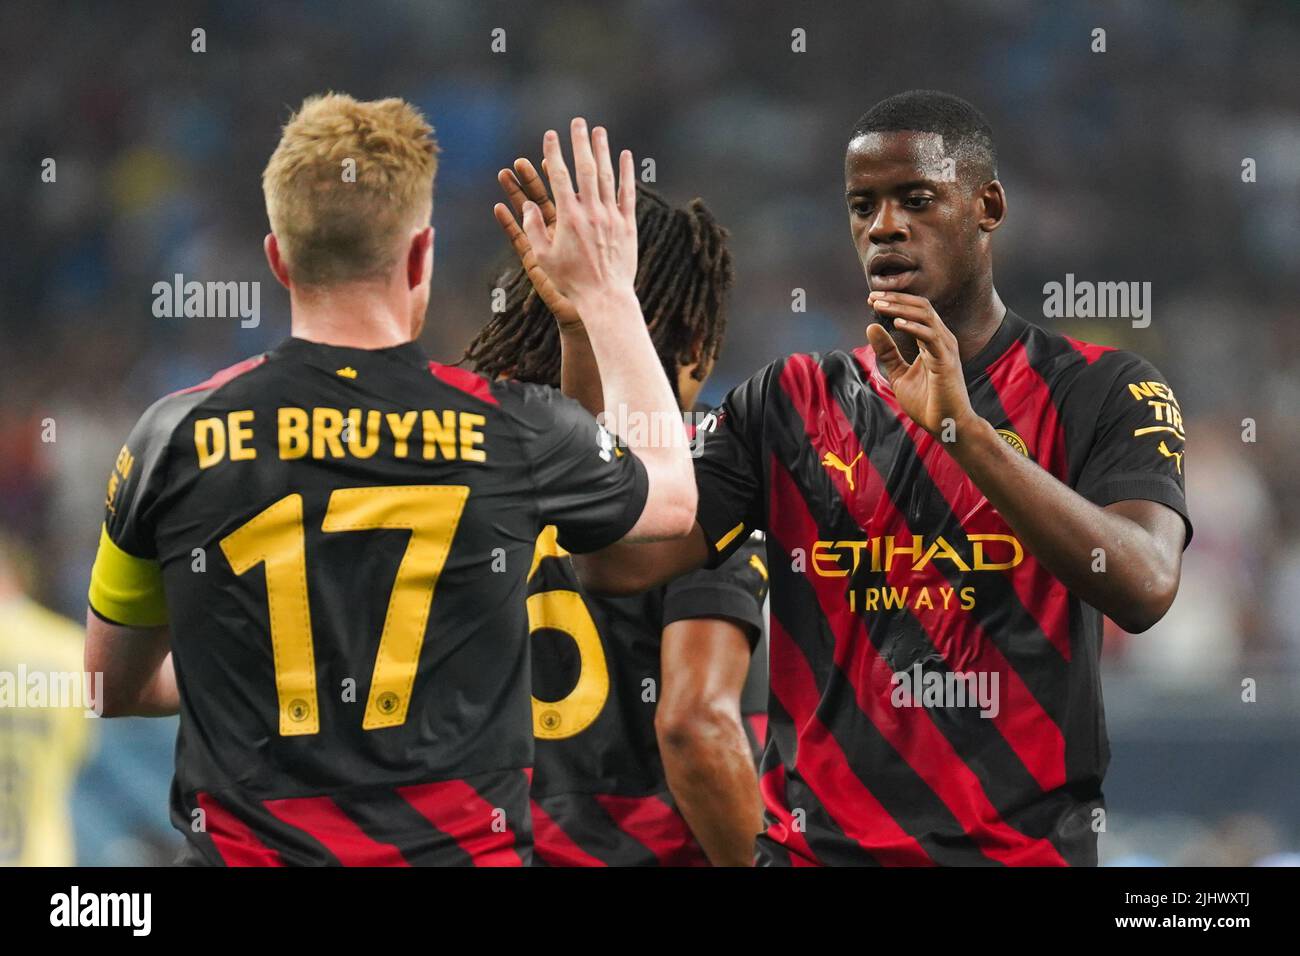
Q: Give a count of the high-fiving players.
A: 2